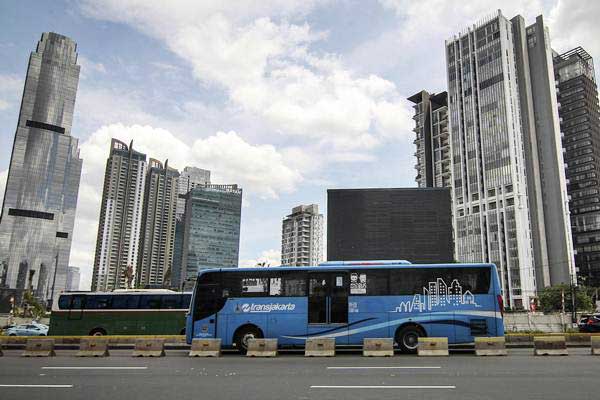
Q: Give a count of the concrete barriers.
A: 11